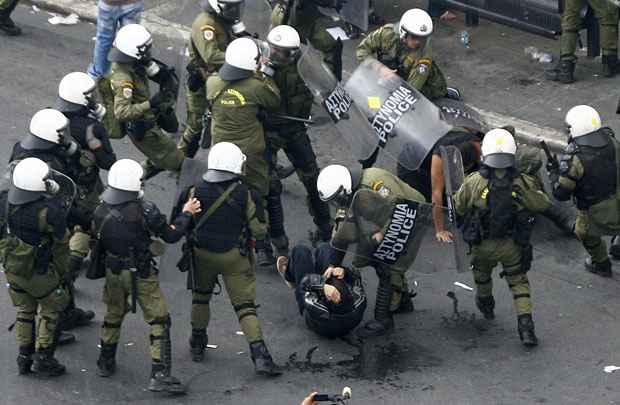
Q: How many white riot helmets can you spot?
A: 13